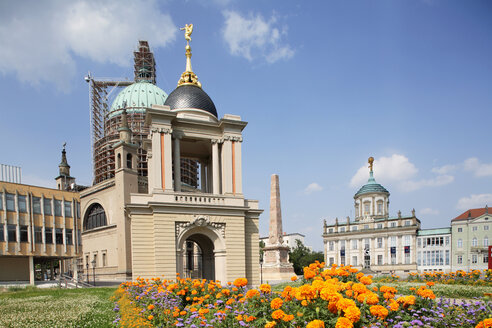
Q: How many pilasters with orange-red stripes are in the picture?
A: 2